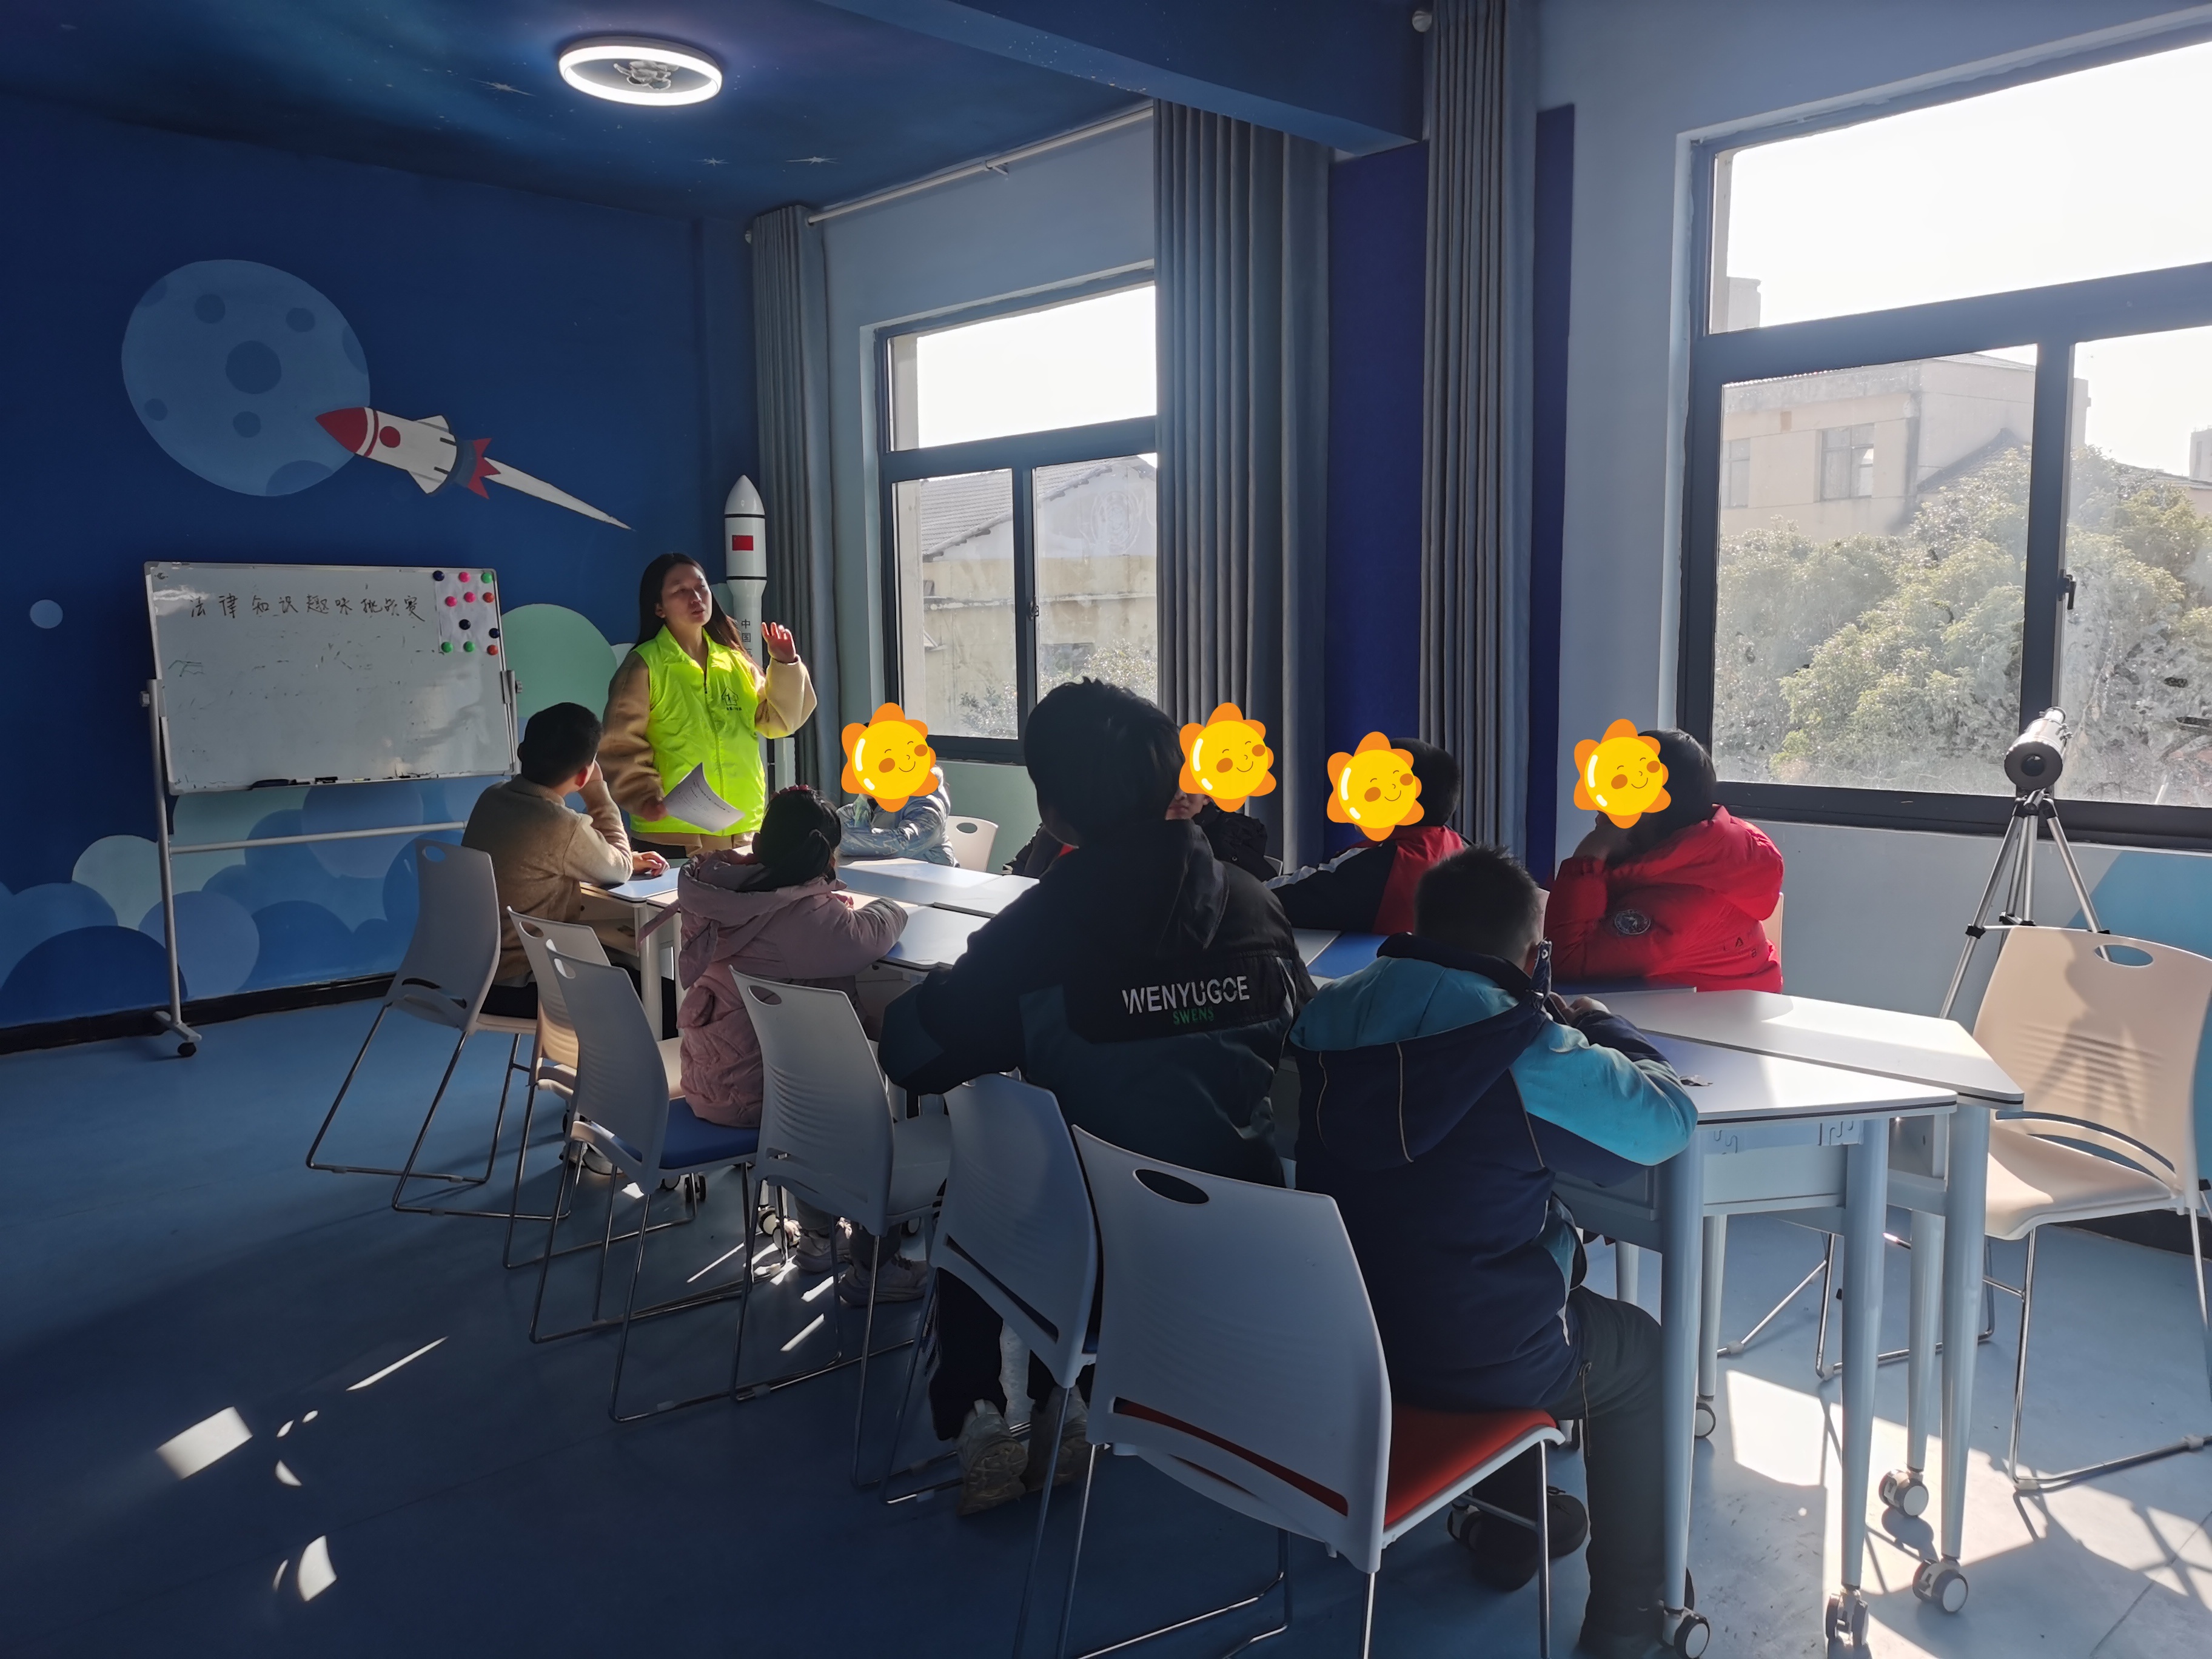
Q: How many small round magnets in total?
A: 11